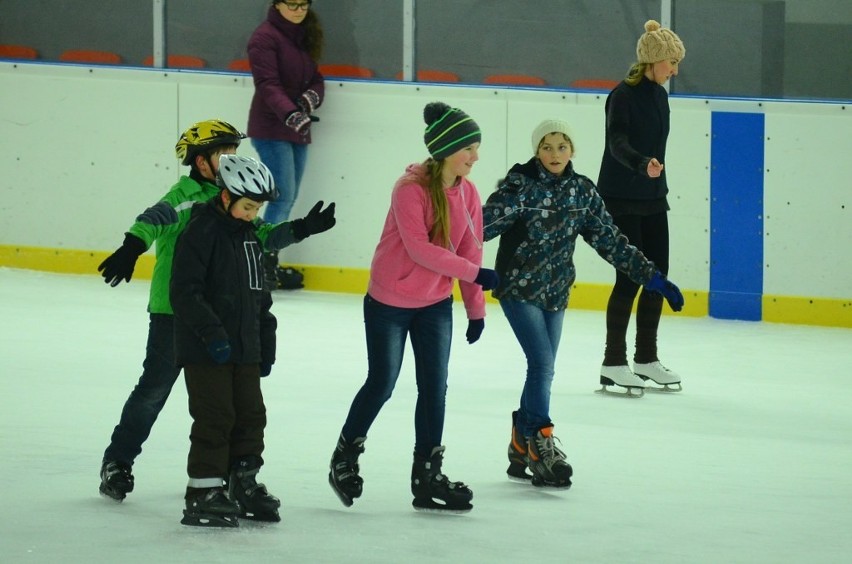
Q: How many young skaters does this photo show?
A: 4